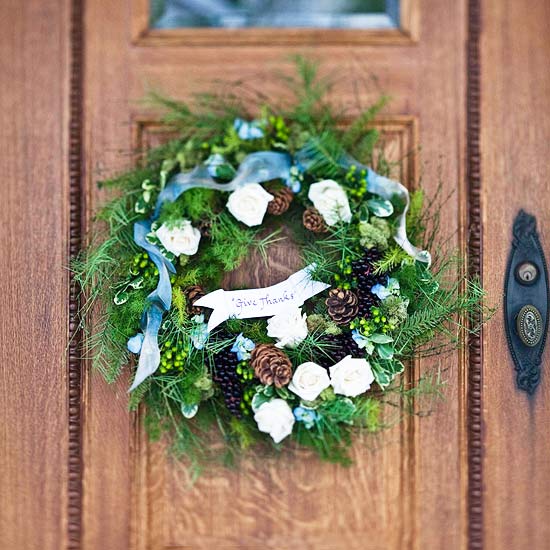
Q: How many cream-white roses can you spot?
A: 7